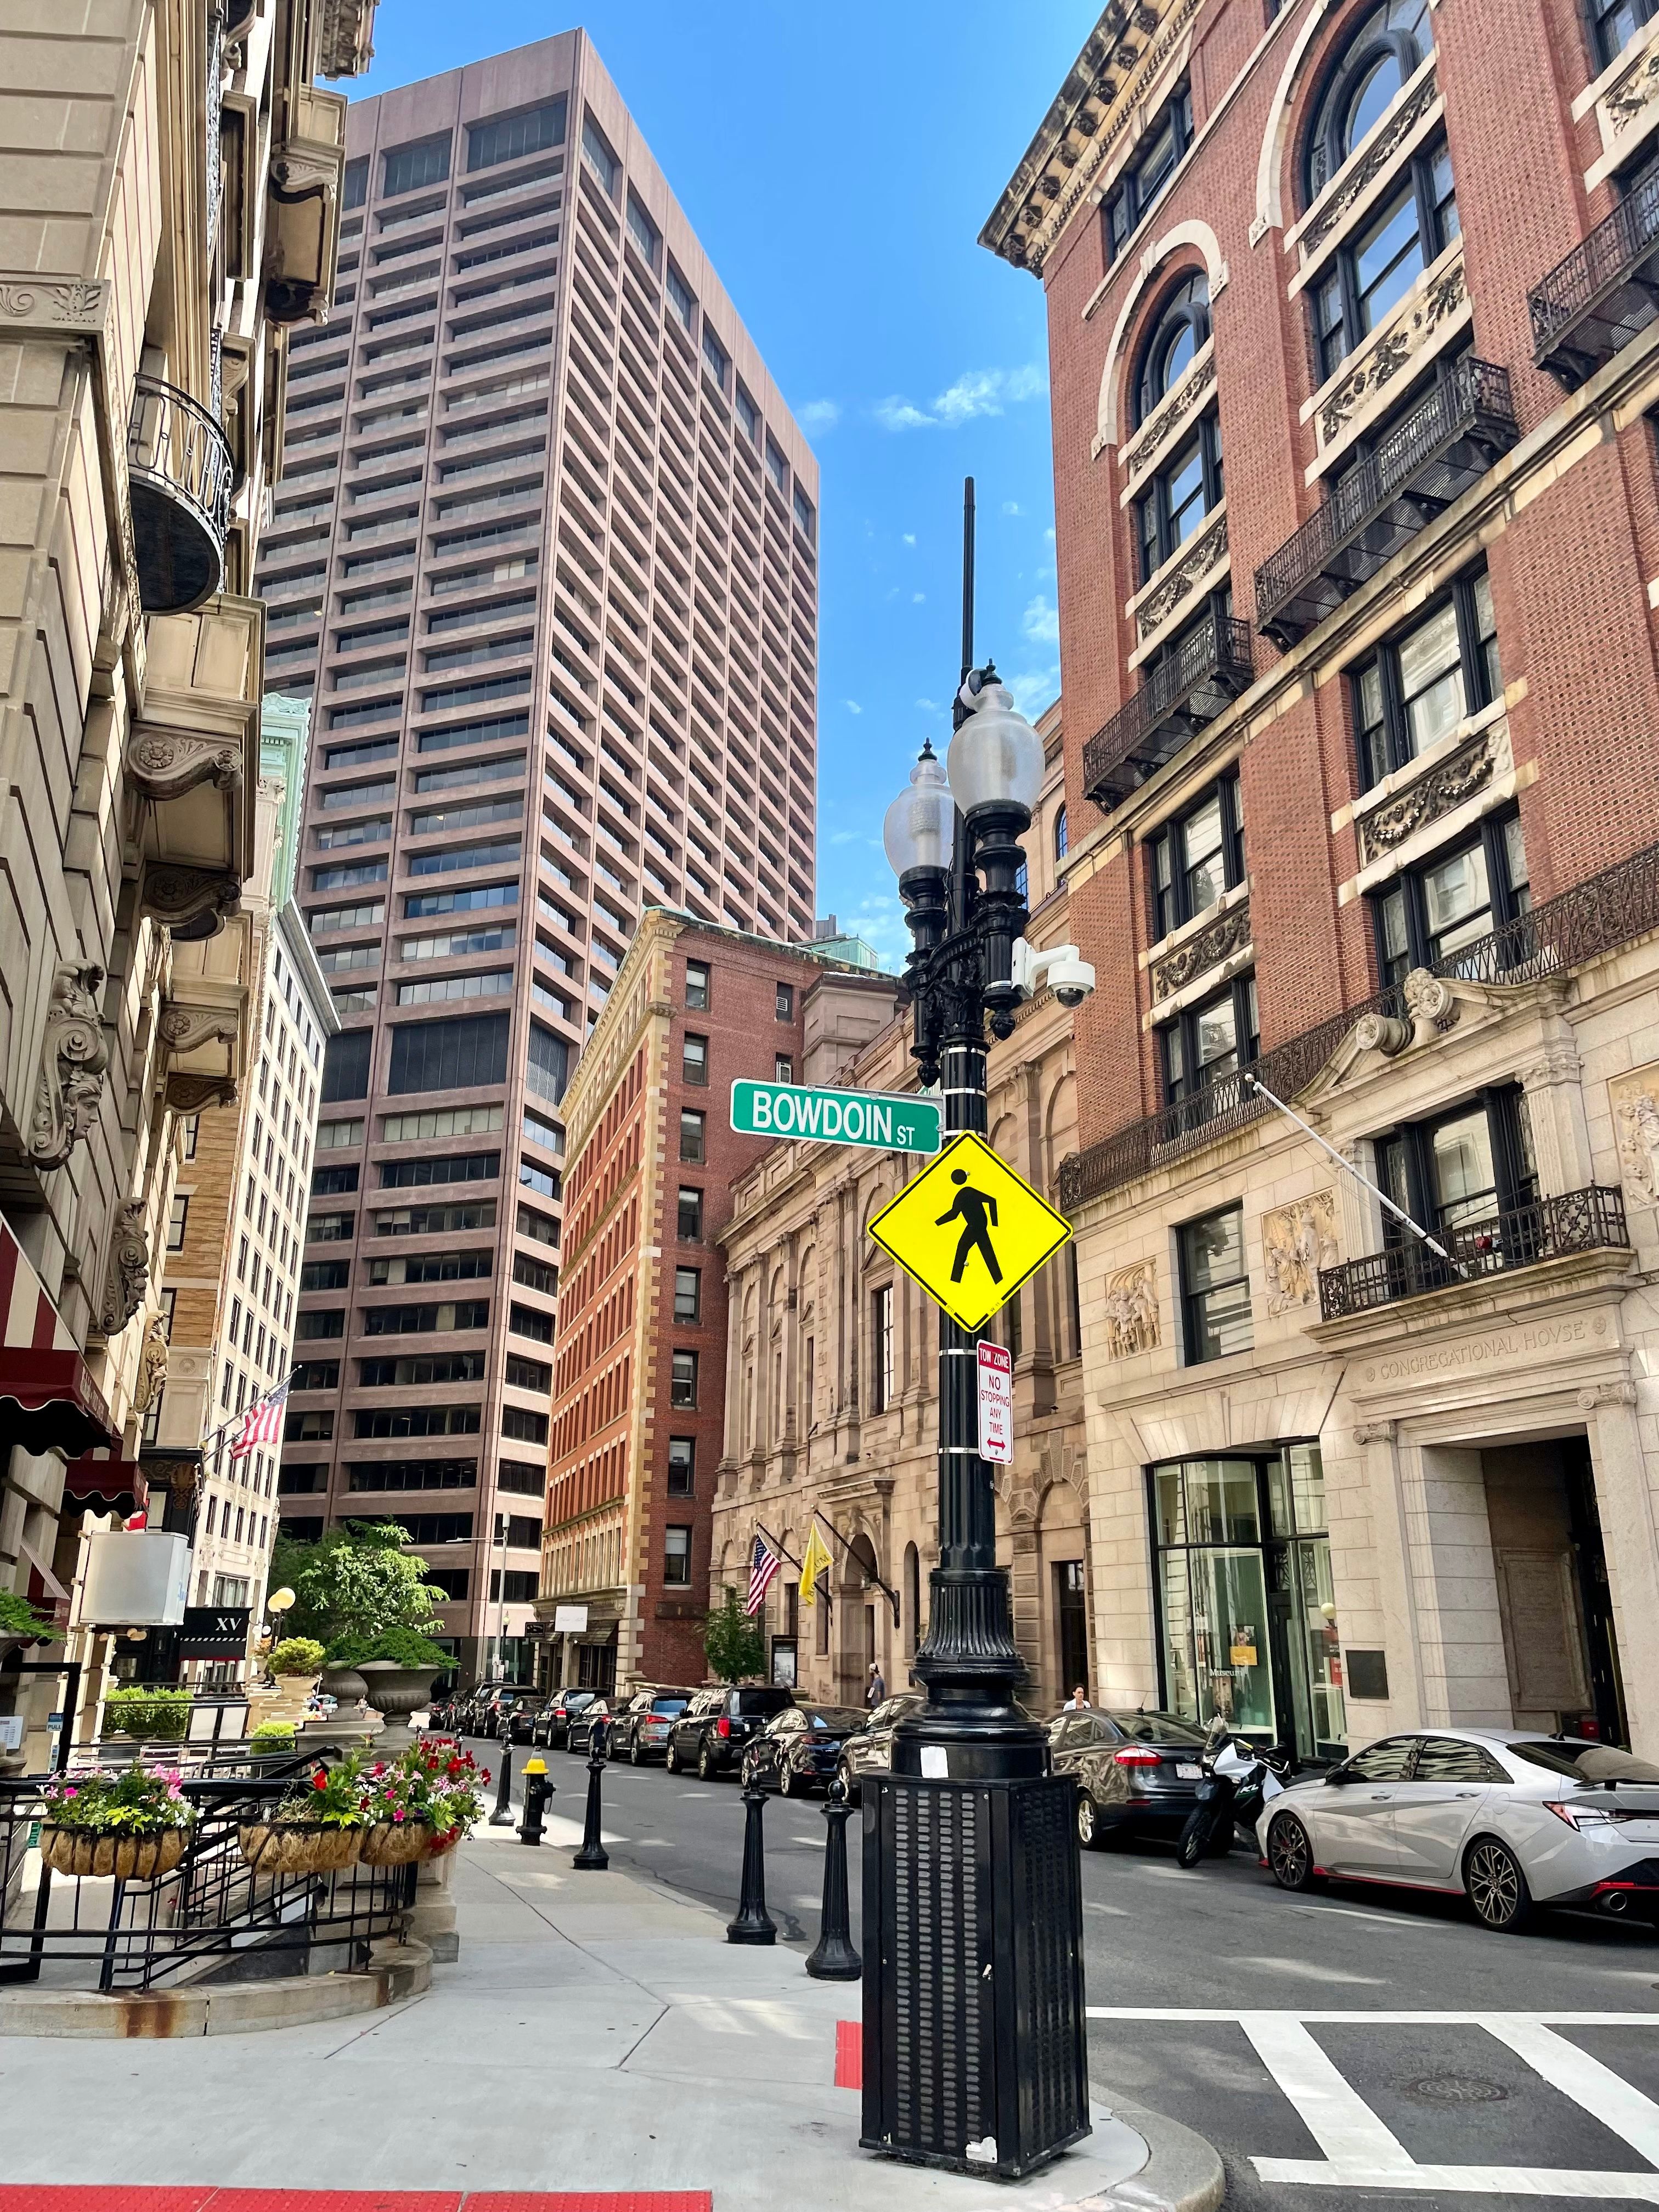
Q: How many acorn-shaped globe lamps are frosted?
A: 2